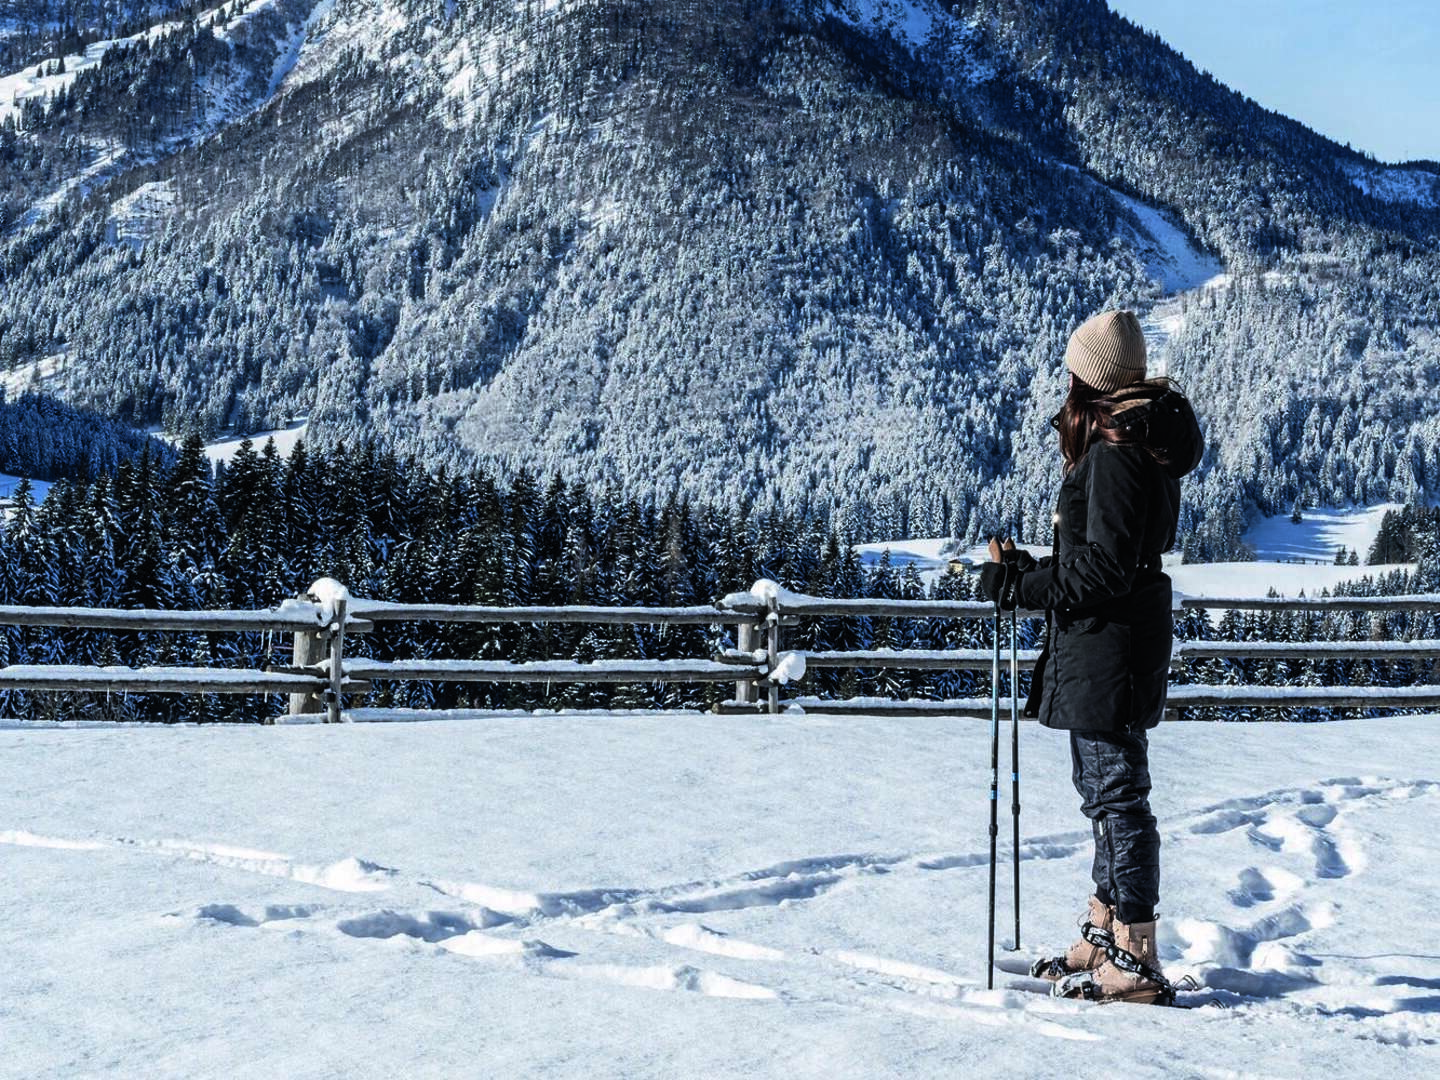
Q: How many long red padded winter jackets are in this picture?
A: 0